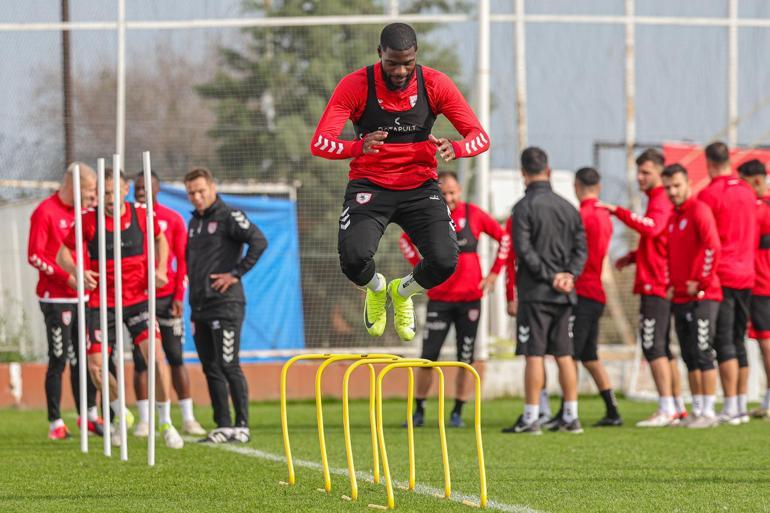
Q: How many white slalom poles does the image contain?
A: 4